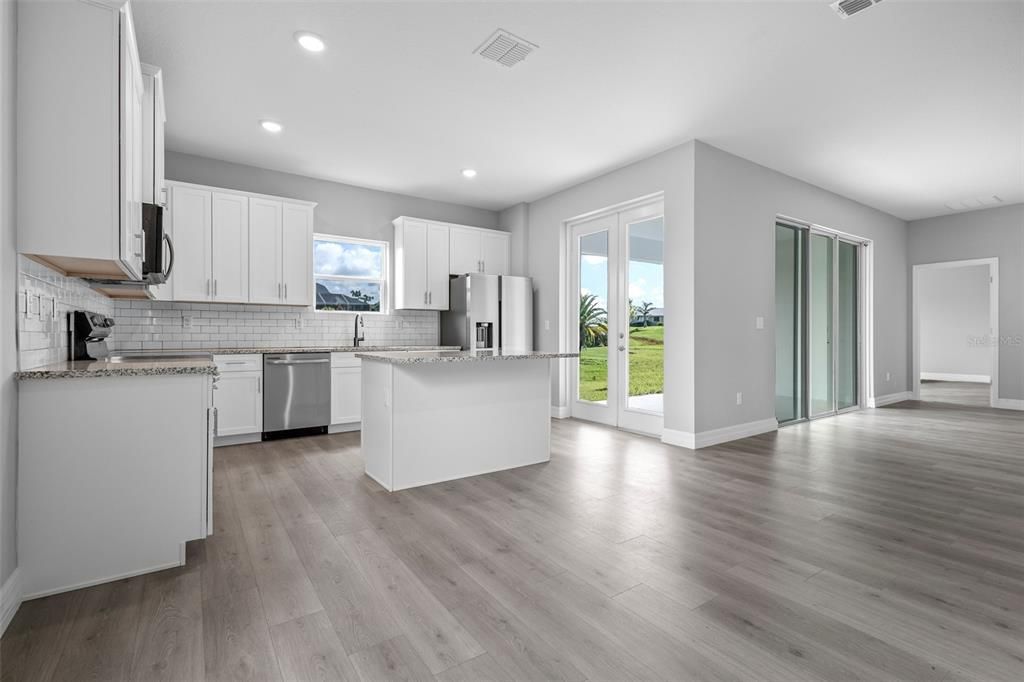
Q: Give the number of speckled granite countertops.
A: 3